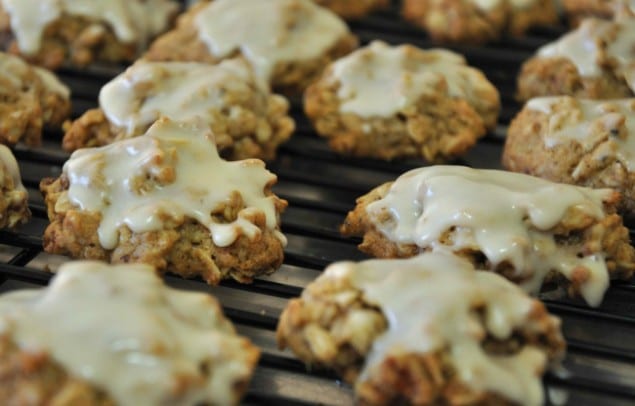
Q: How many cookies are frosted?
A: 13